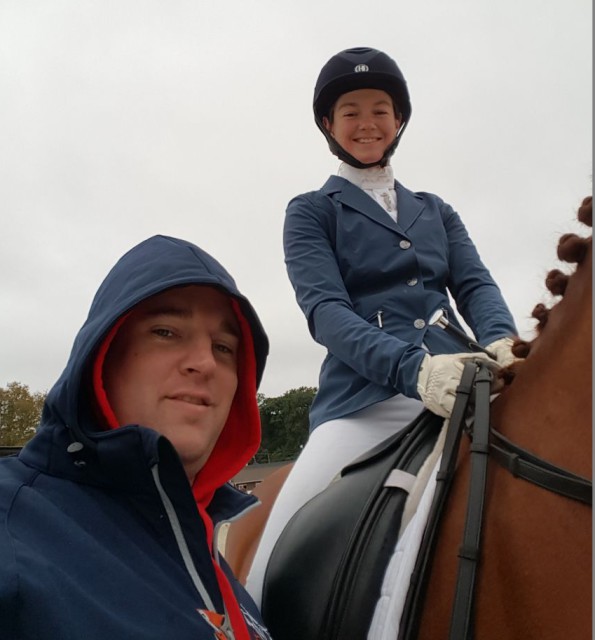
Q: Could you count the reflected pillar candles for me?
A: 0